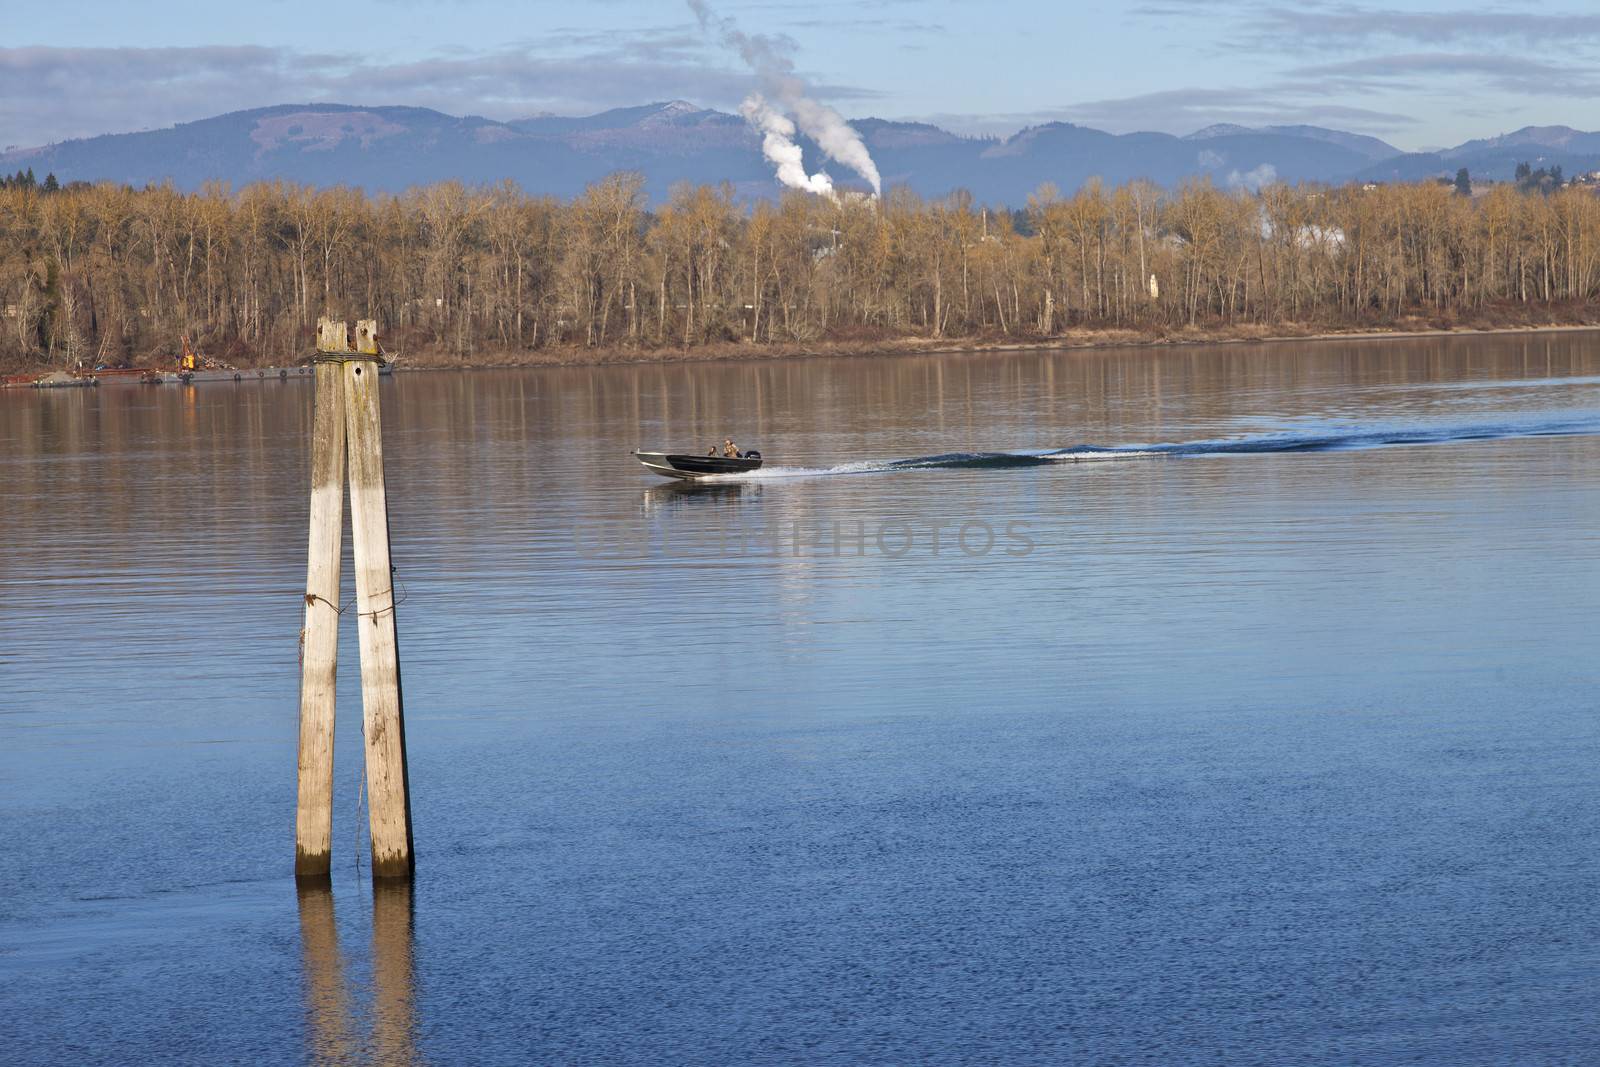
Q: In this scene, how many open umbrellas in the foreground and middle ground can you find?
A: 0